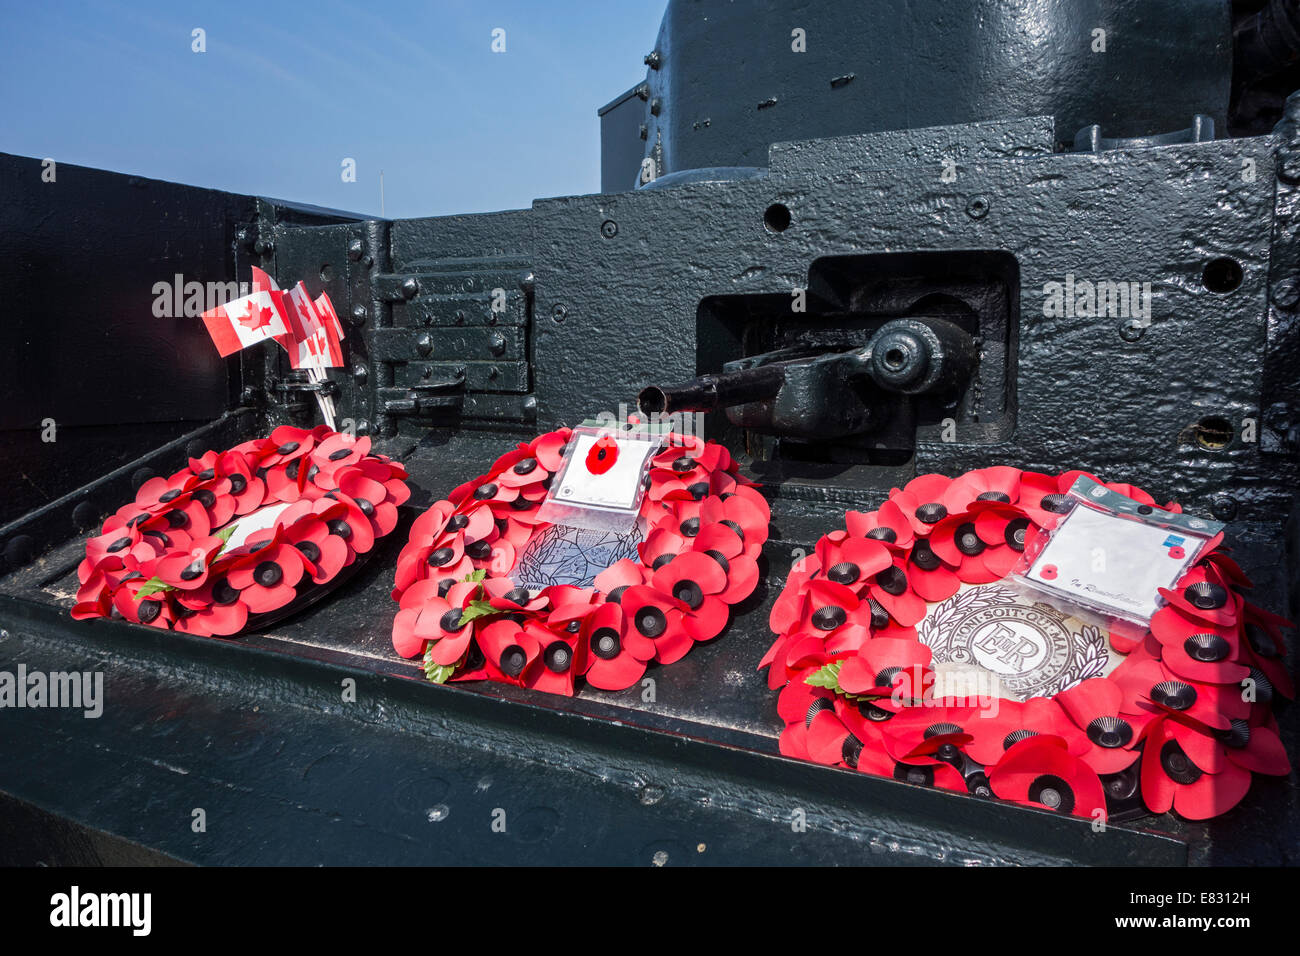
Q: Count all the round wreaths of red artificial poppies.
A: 3